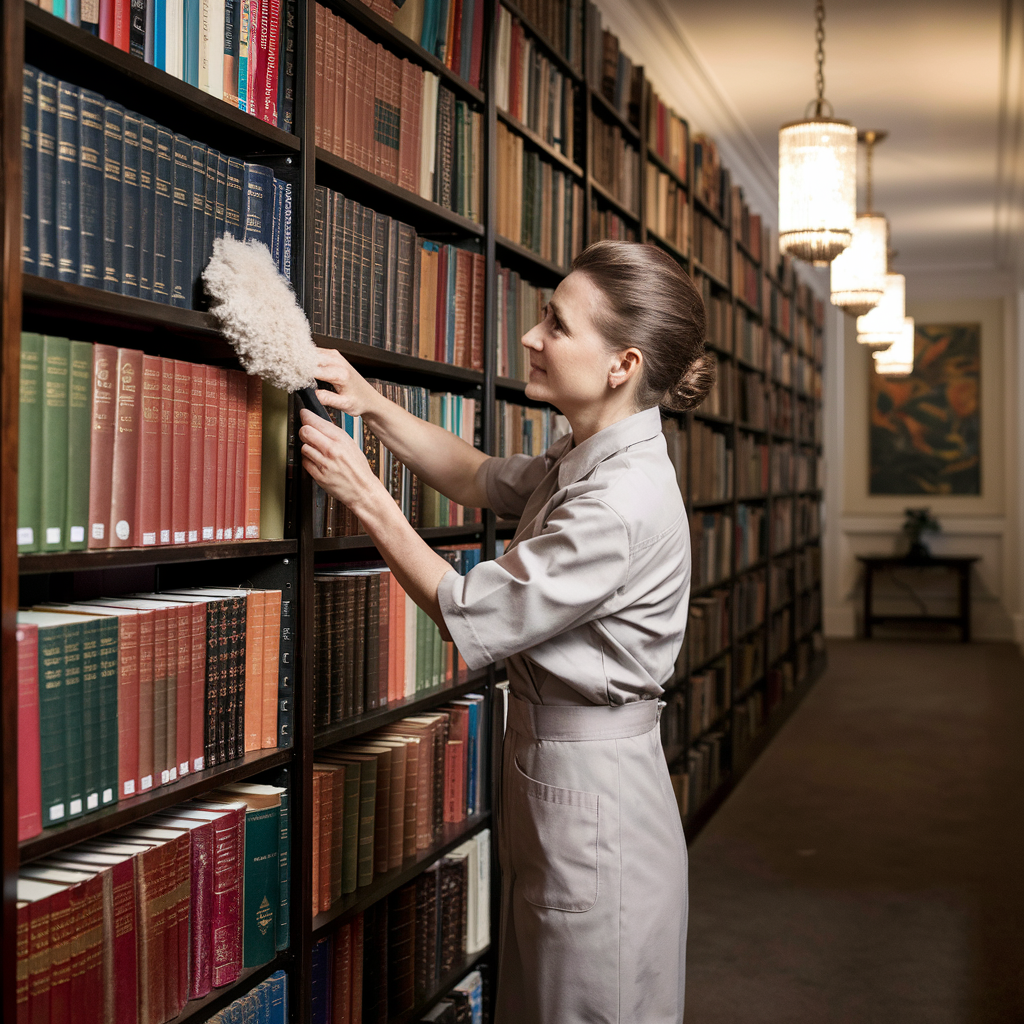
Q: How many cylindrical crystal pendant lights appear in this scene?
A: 4